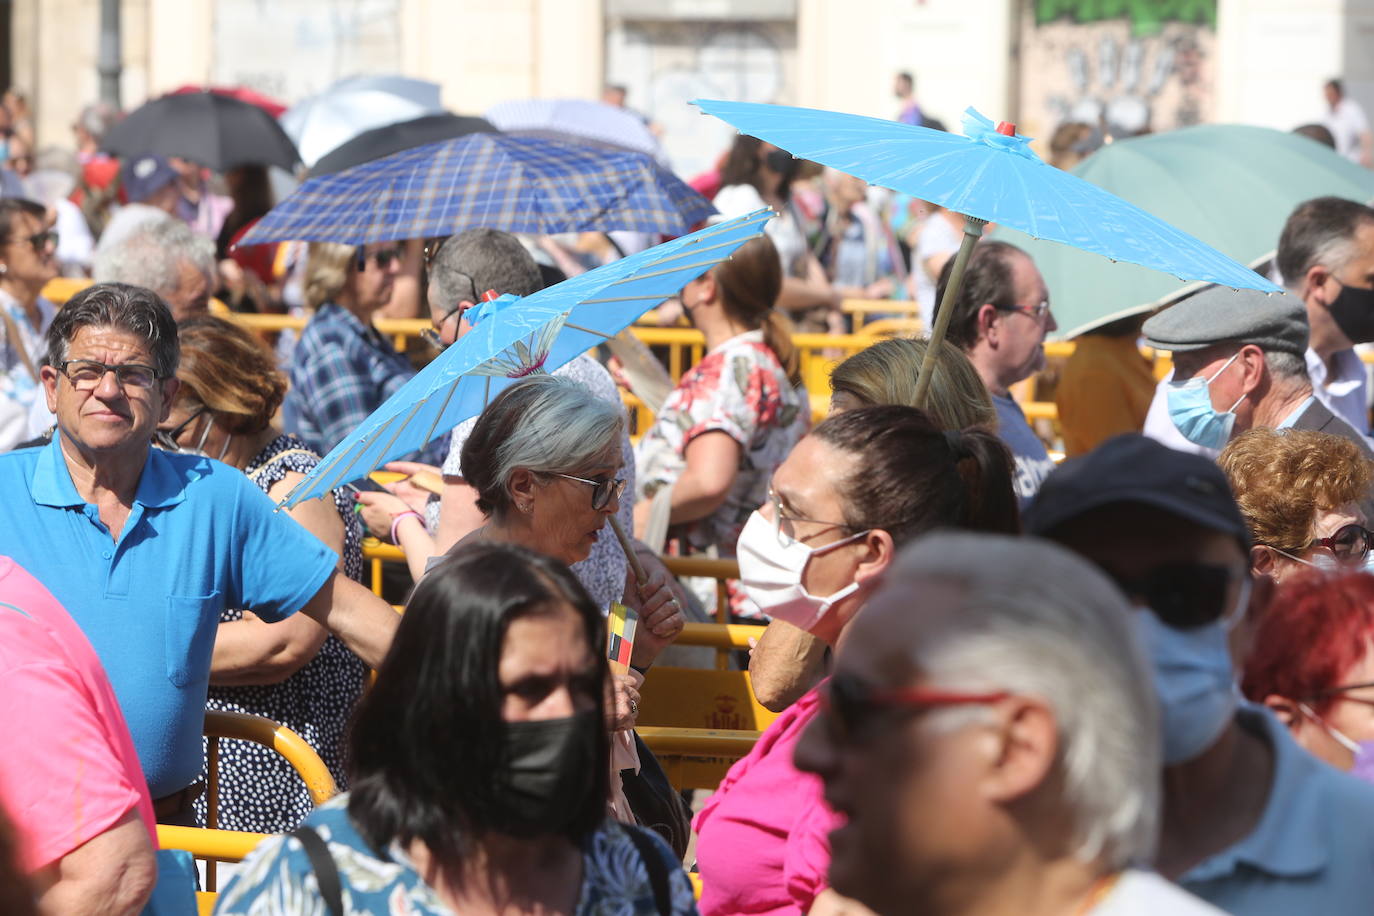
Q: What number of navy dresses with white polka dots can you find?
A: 1